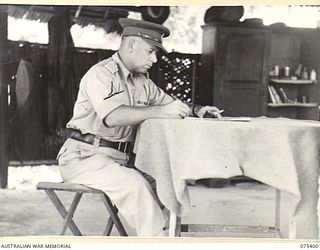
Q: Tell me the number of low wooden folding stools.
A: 1